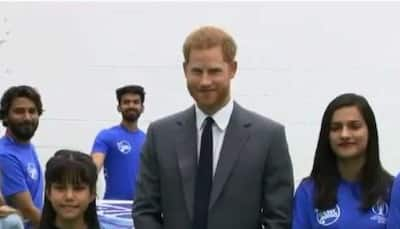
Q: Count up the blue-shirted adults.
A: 3